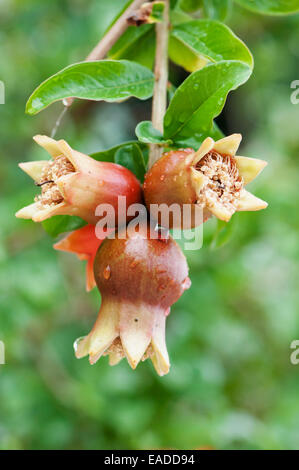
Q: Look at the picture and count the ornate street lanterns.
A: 0